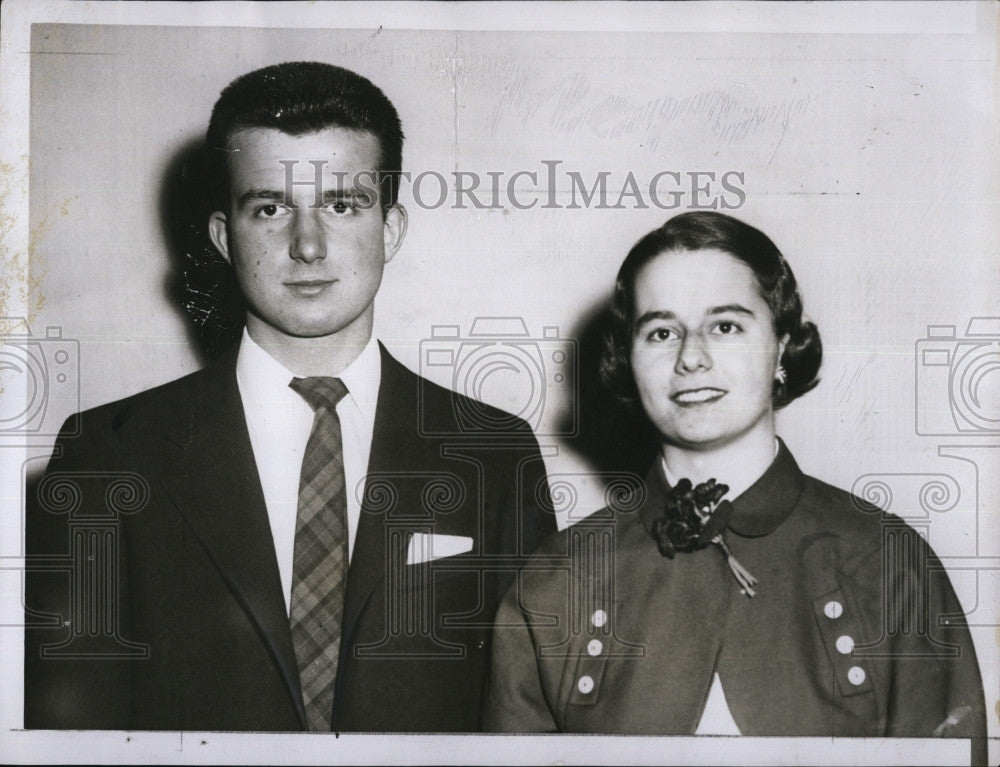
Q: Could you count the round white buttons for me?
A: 6